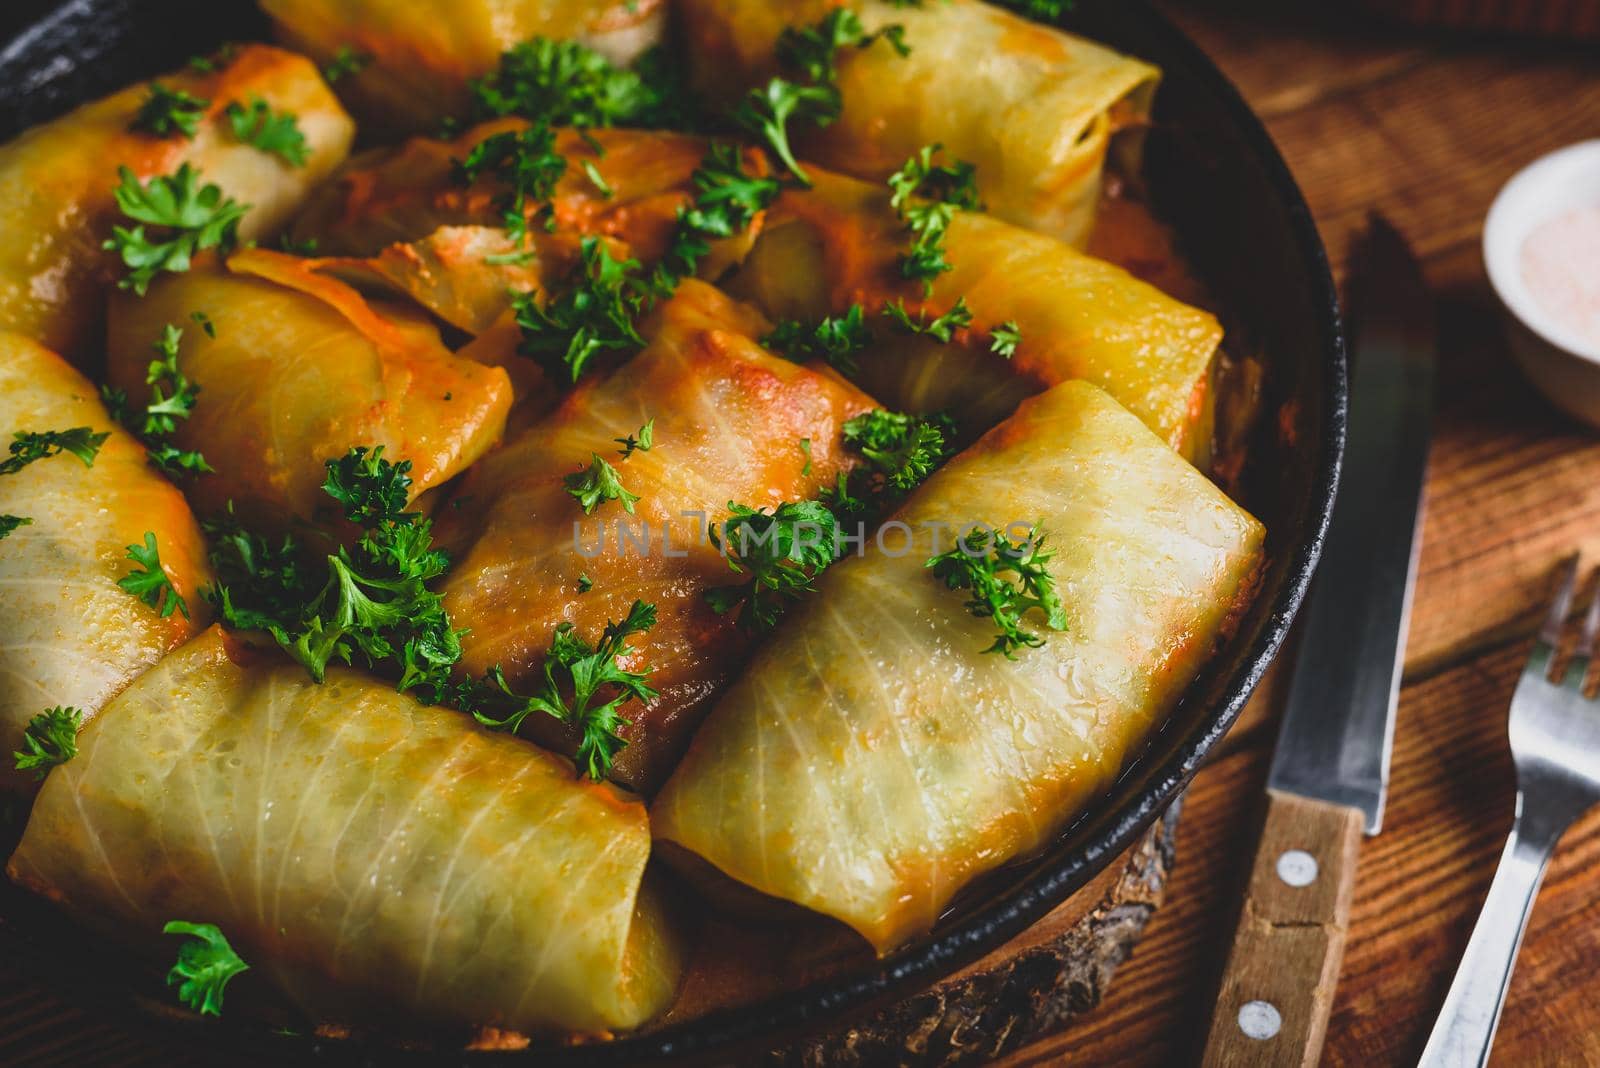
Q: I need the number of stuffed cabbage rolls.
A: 10